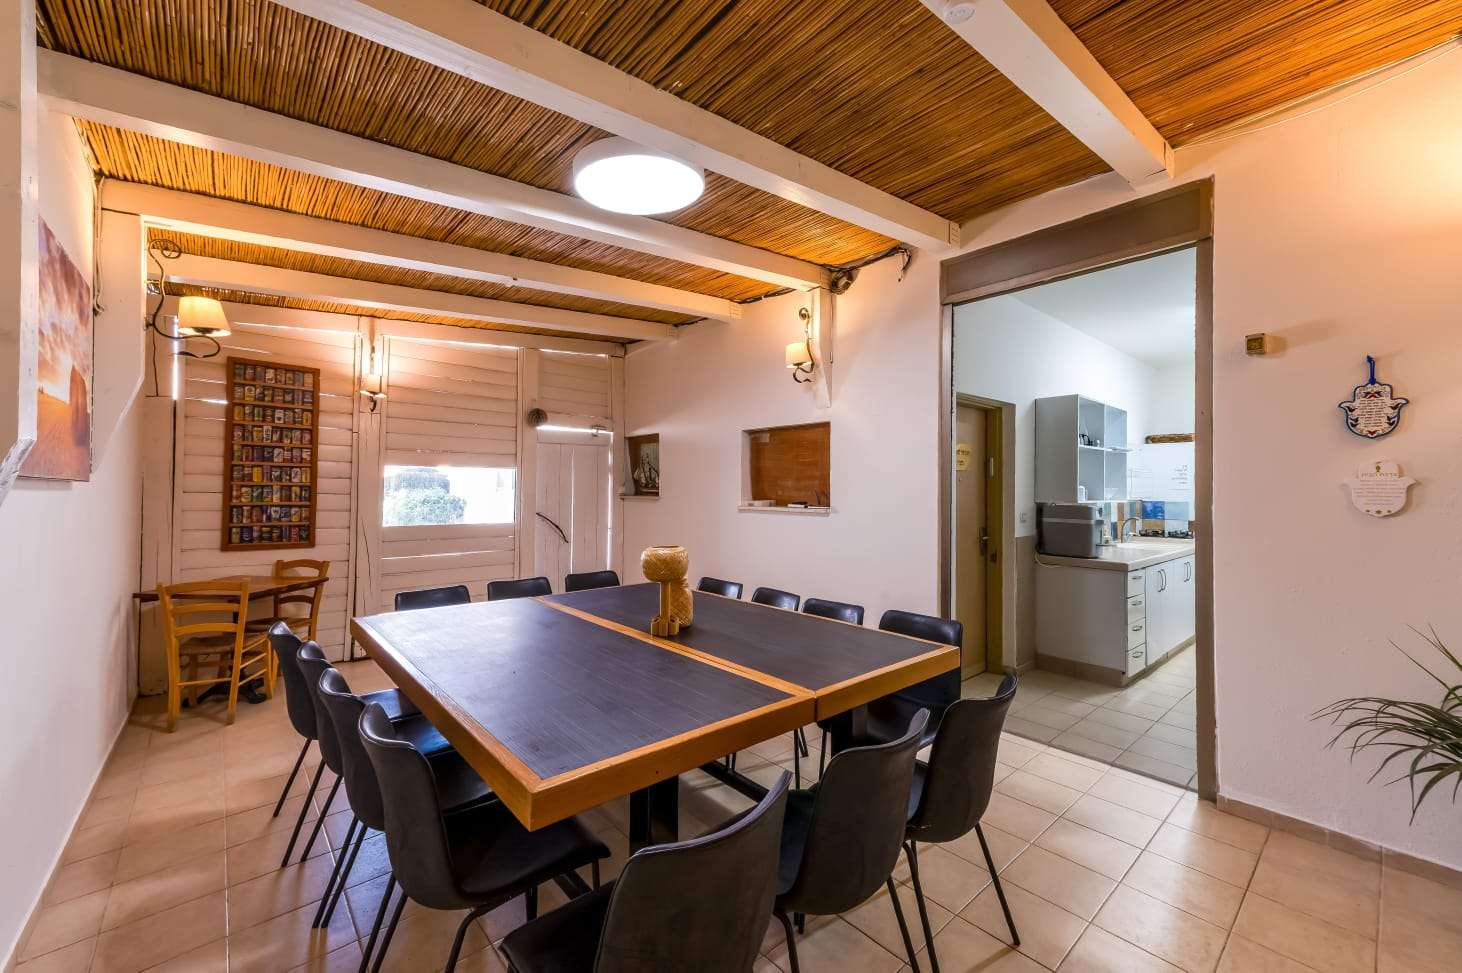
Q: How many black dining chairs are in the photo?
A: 14